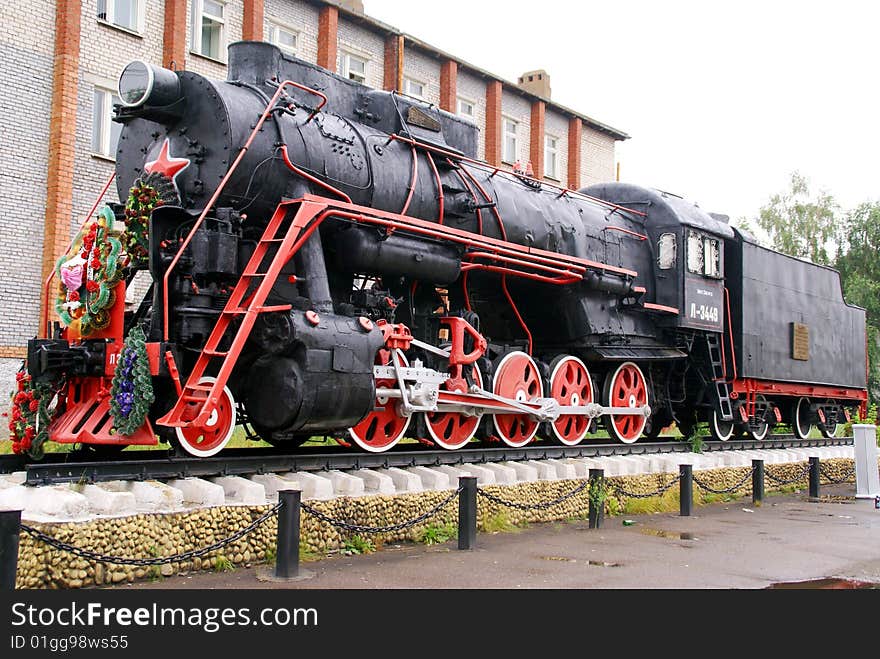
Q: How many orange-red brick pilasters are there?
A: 9